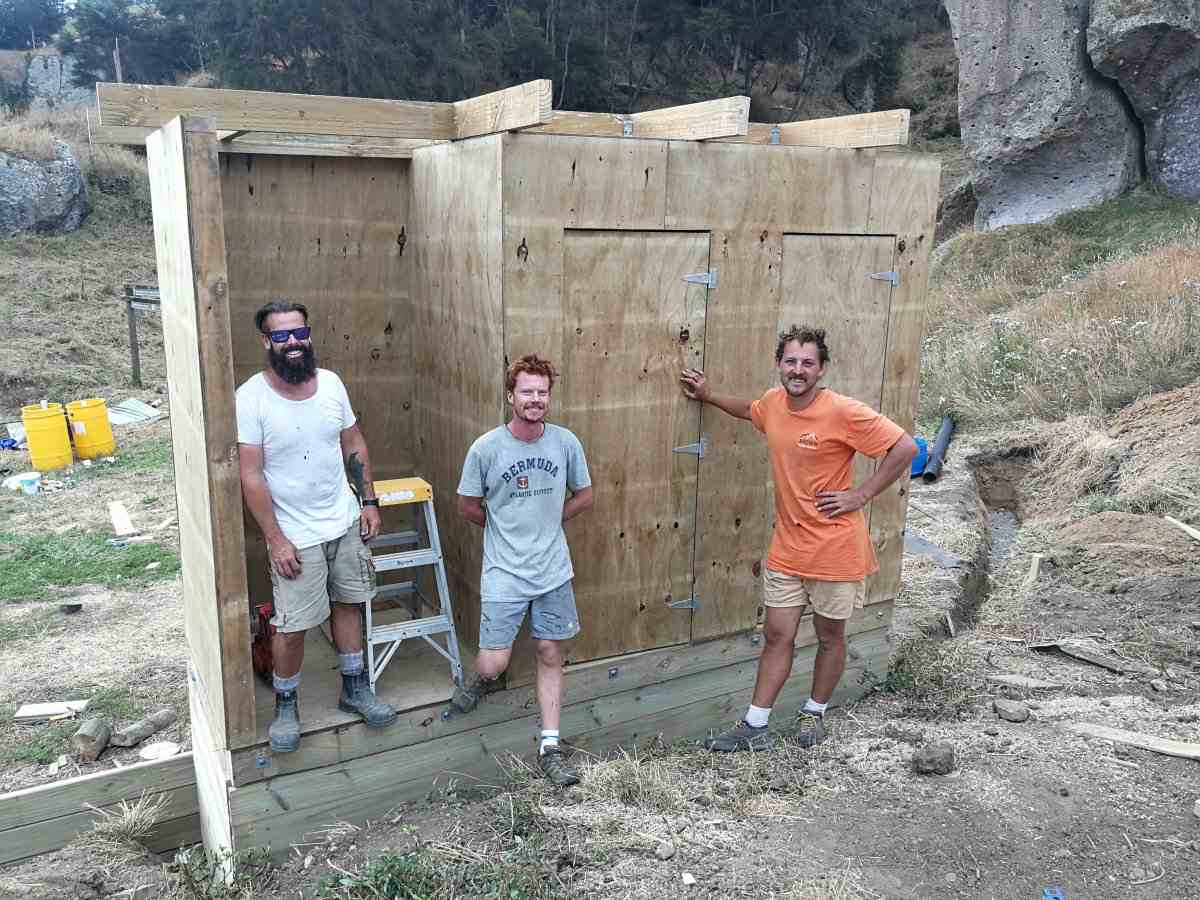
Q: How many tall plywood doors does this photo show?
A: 2